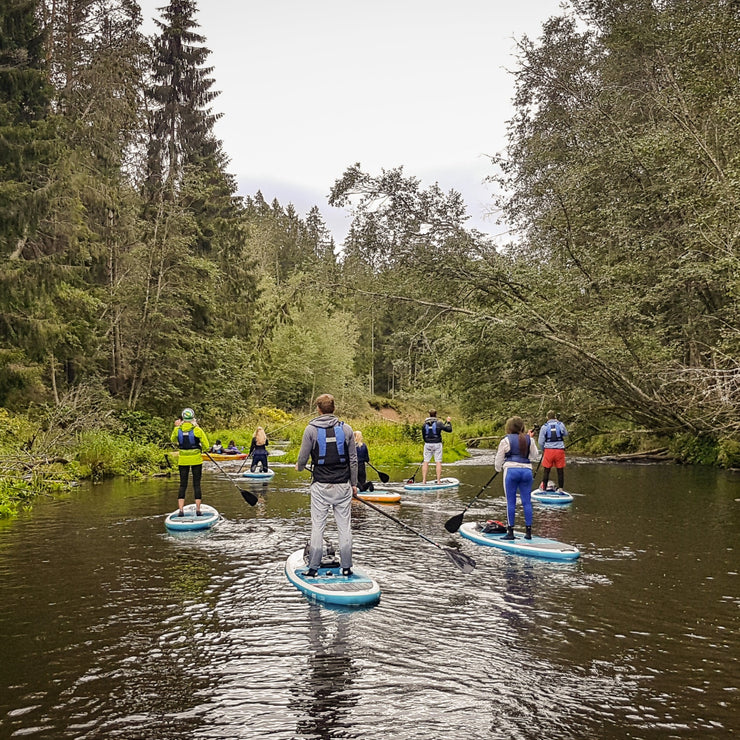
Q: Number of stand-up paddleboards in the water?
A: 7